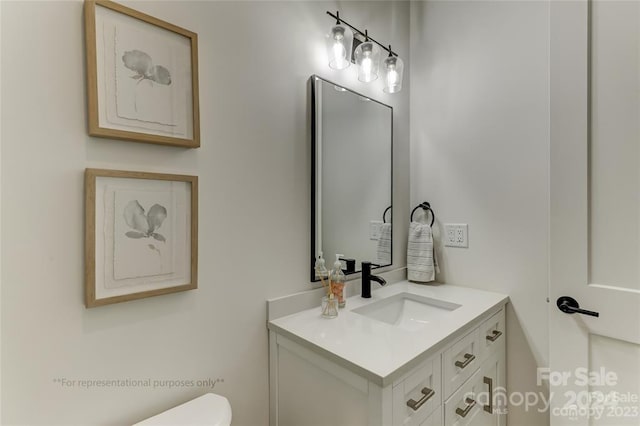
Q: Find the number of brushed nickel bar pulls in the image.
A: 5